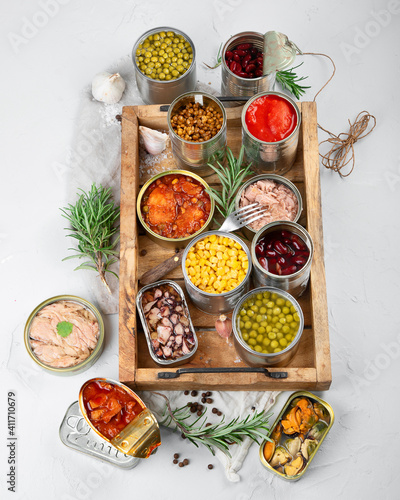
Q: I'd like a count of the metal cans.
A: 14